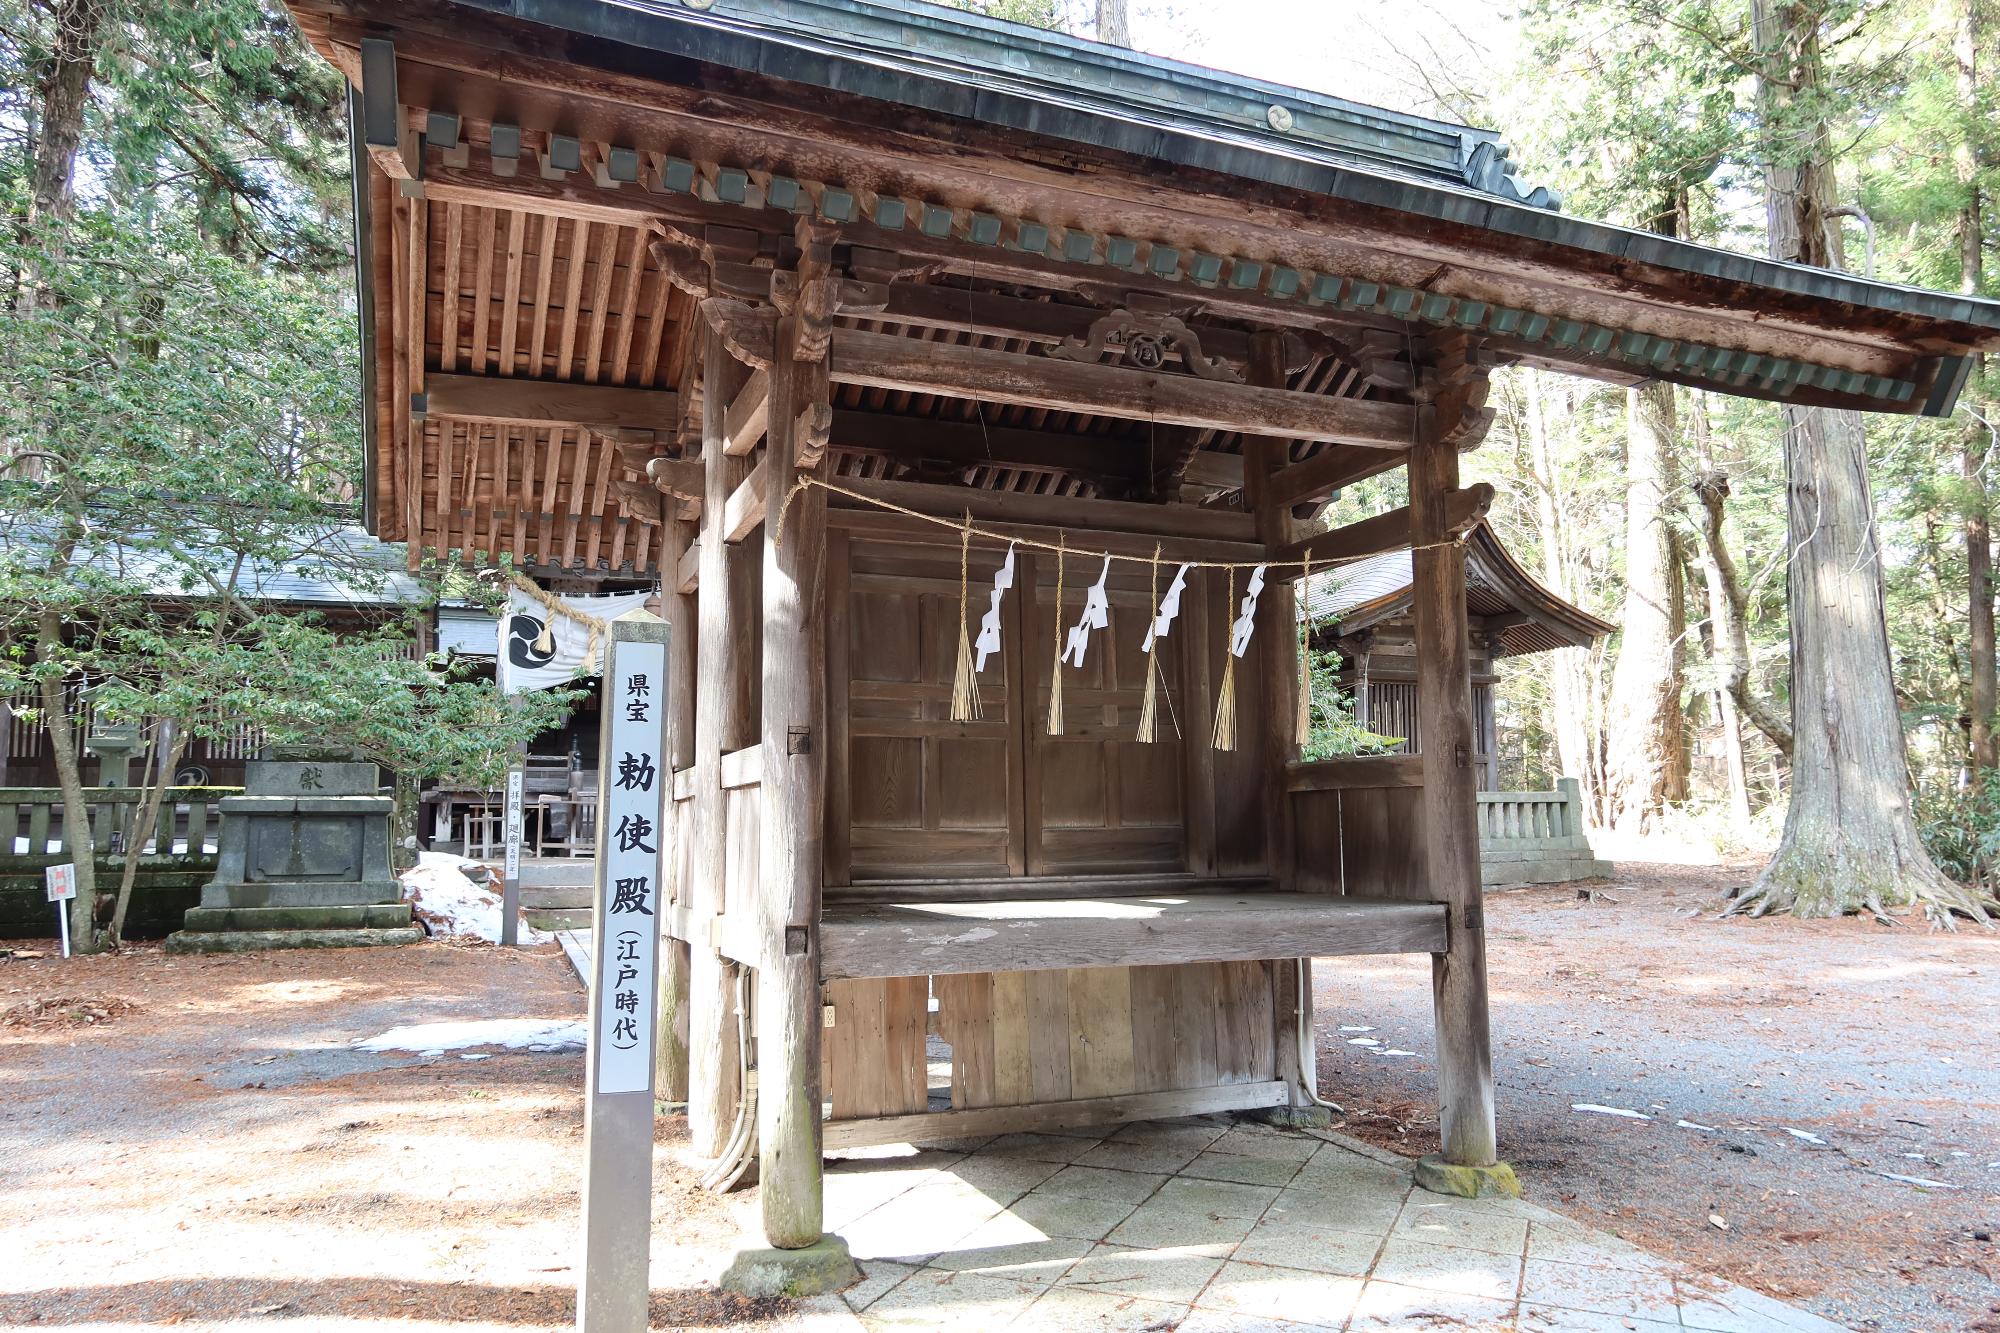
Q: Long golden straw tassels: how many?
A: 5